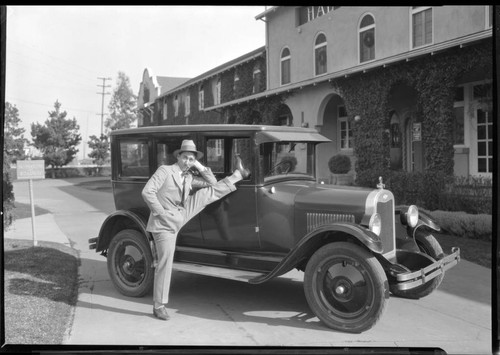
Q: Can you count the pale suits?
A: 1